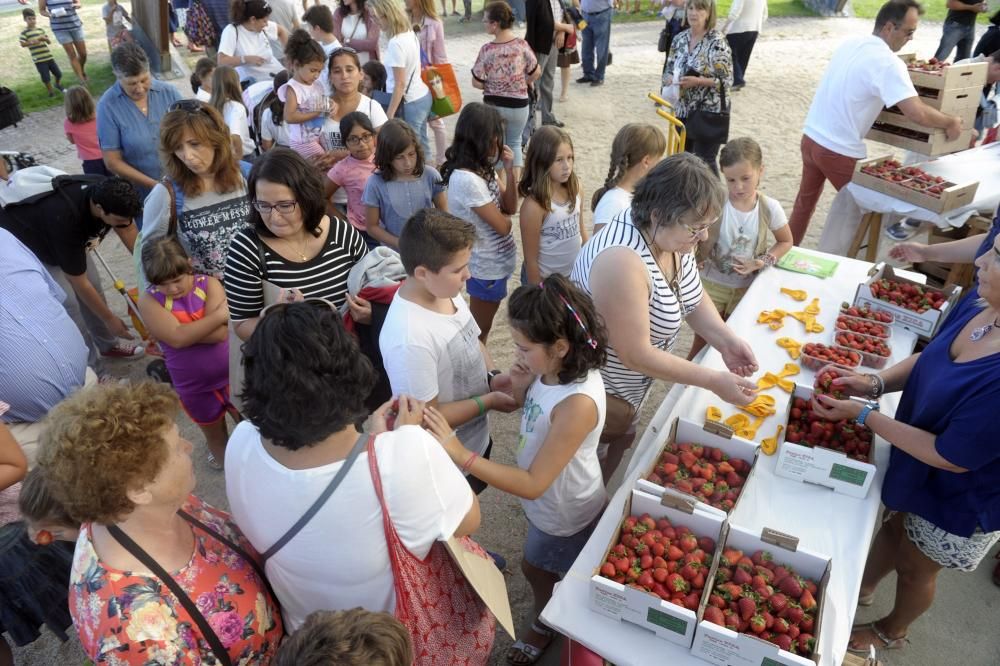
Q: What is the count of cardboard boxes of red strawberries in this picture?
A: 5